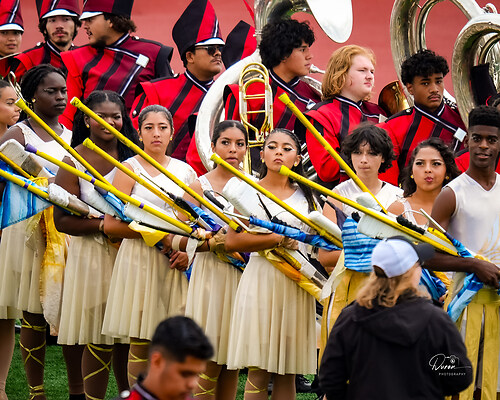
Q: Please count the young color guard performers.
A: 9